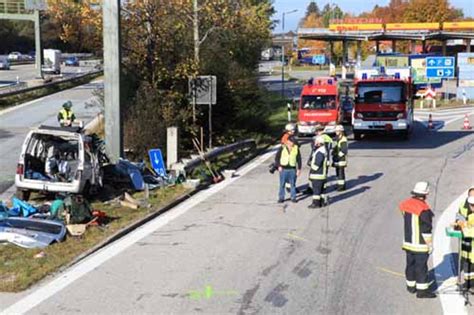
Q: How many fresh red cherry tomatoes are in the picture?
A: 0